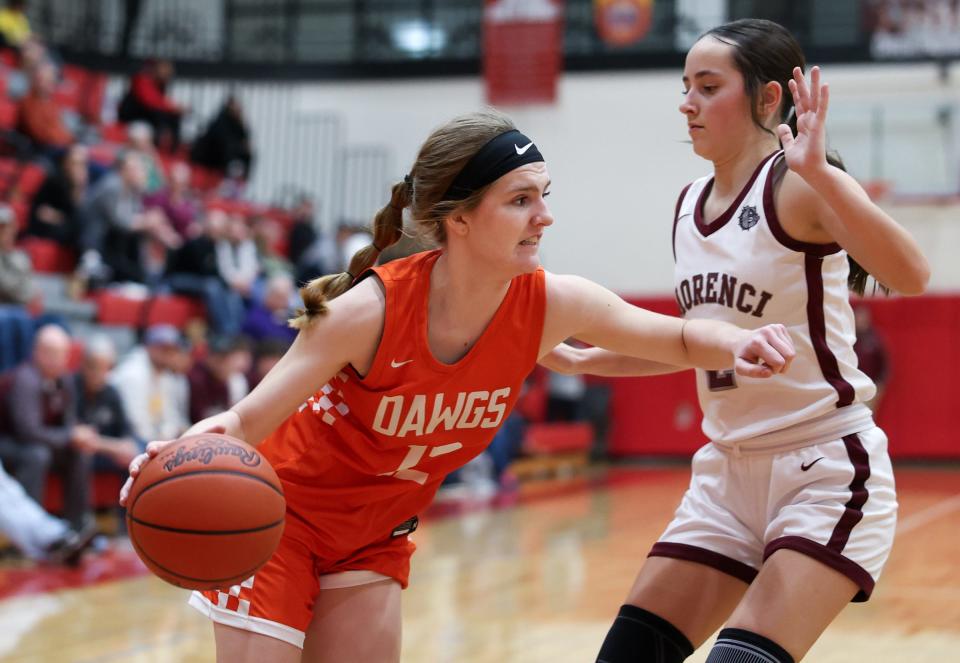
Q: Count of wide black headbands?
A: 1